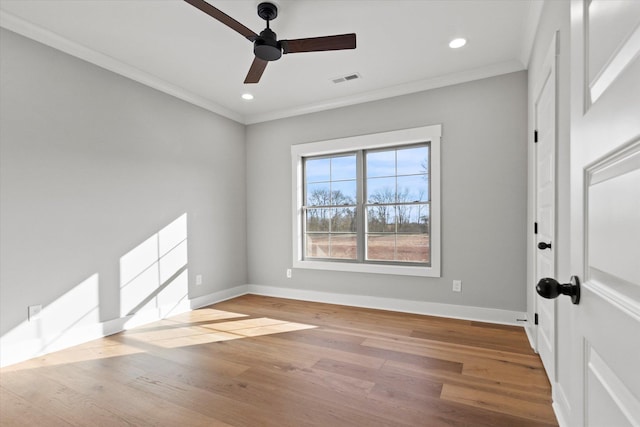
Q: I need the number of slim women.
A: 0